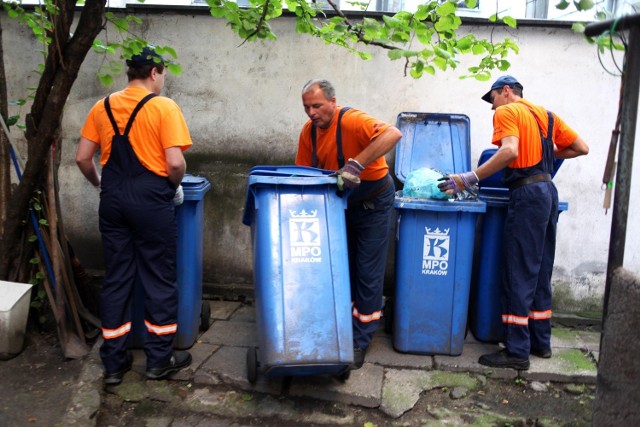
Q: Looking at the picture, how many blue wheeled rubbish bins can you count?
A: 4